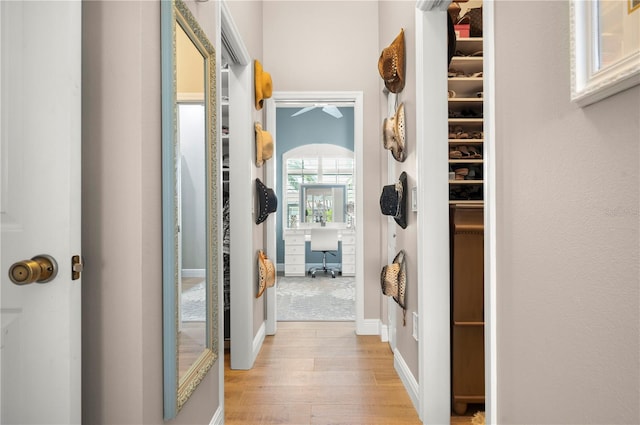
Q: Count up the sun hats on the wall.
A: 8